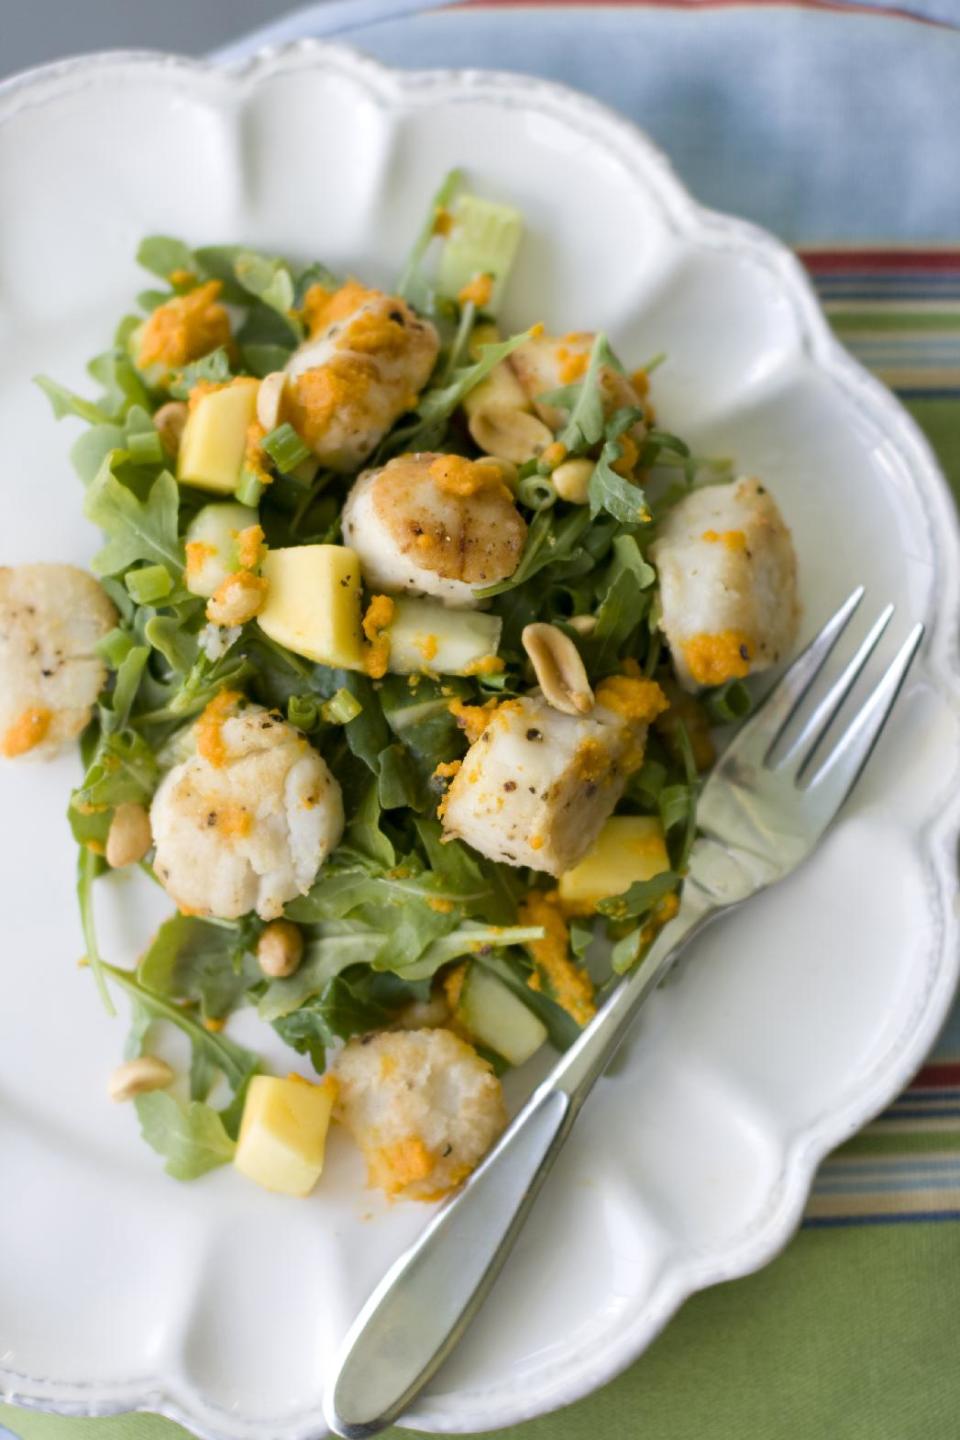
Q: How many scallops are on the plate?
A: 8